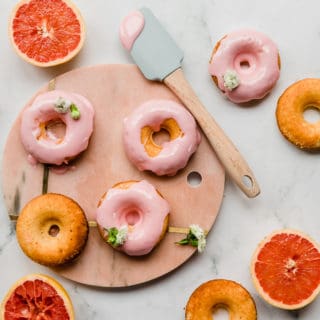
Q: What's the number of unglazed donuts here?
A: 3